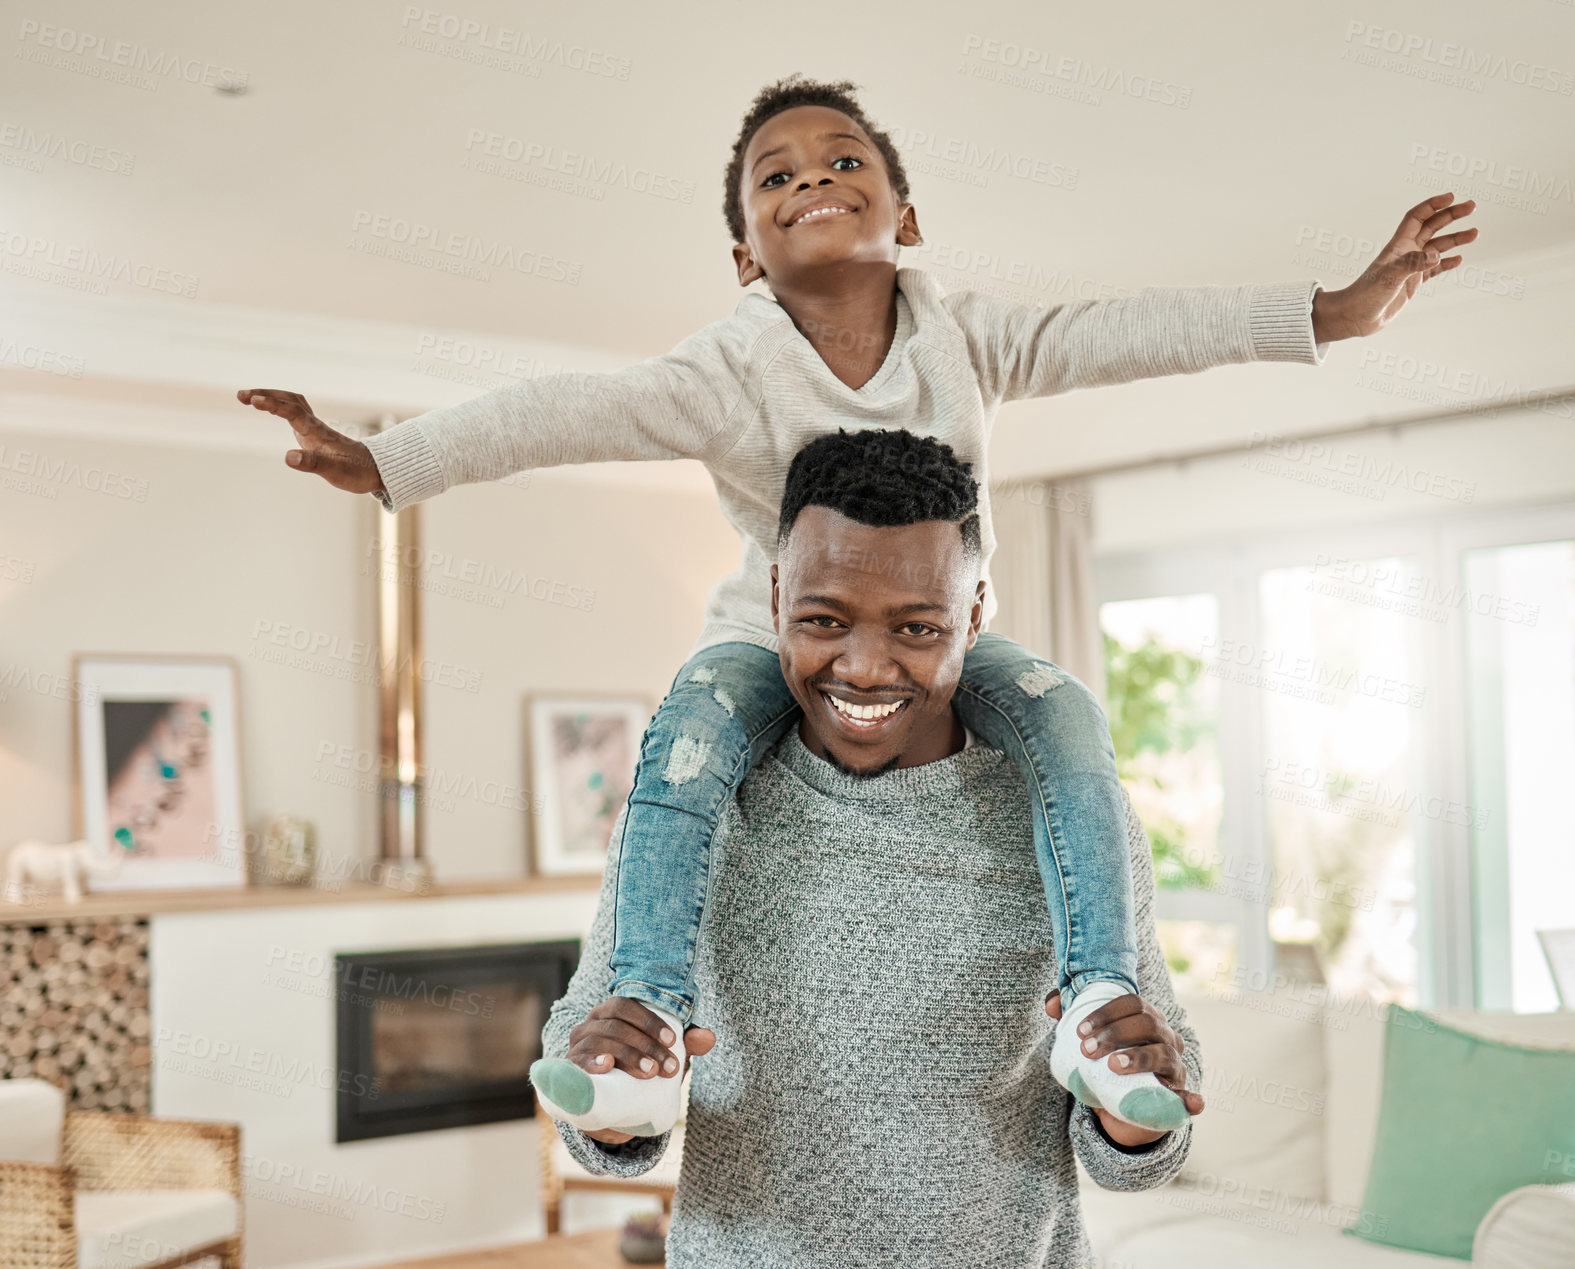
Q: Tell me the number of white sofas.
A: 1